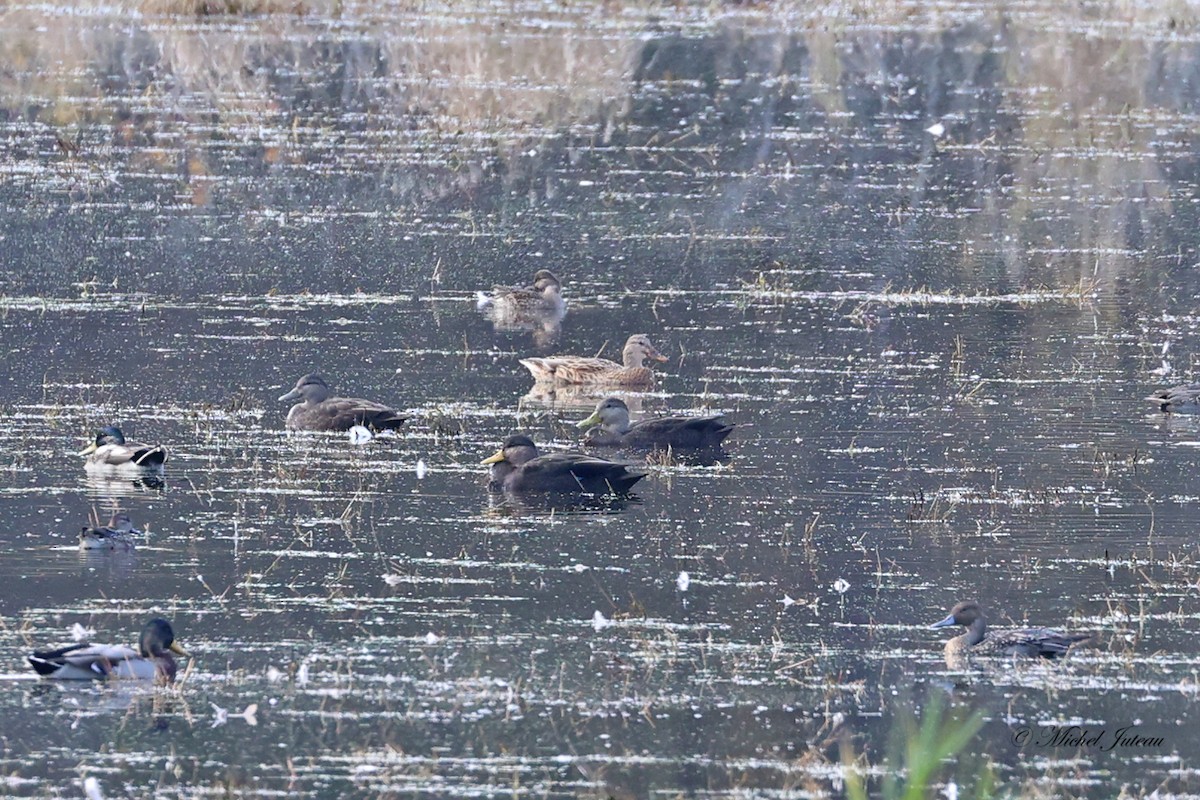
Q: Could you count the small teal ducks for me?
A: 1